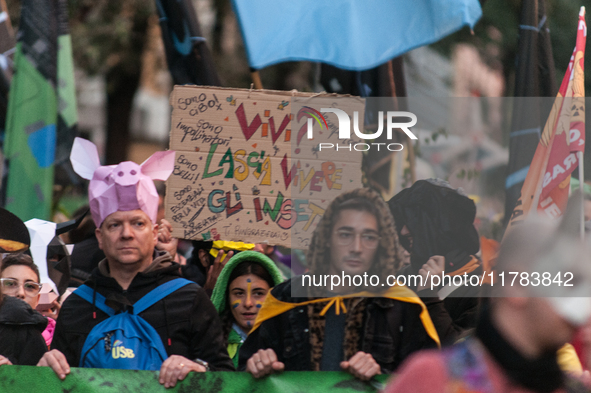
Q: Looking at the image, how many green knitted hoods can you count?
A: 1